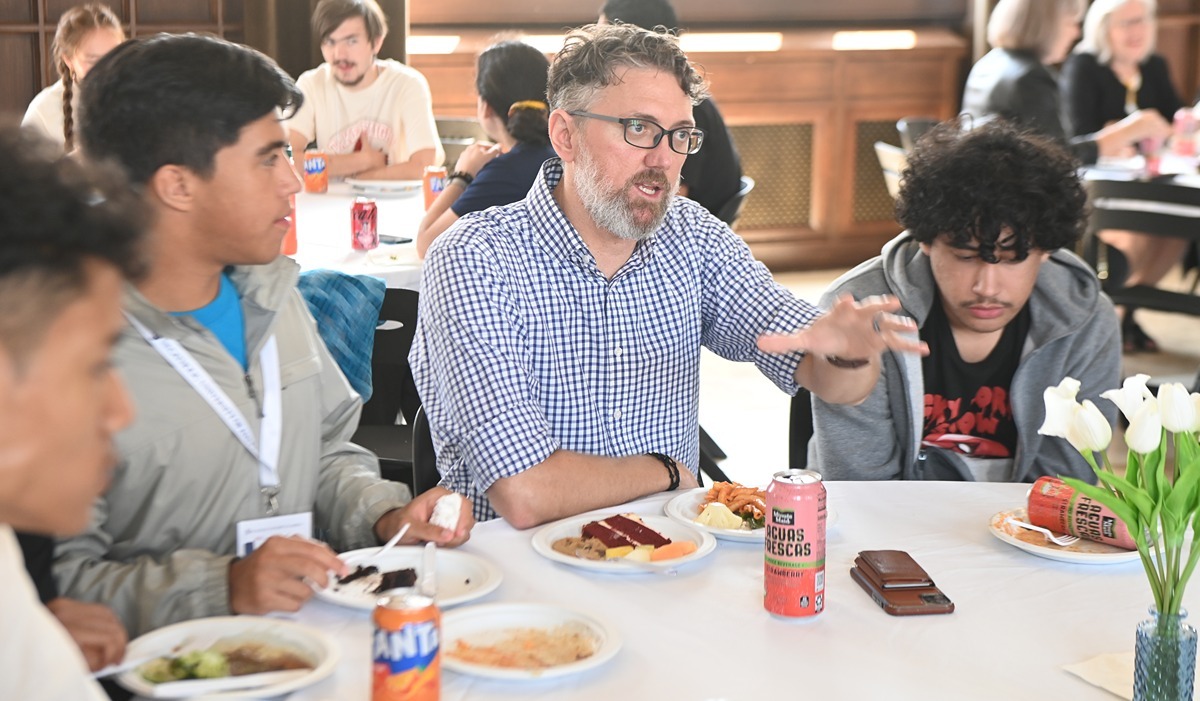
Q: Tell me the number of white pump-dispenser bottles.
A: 0